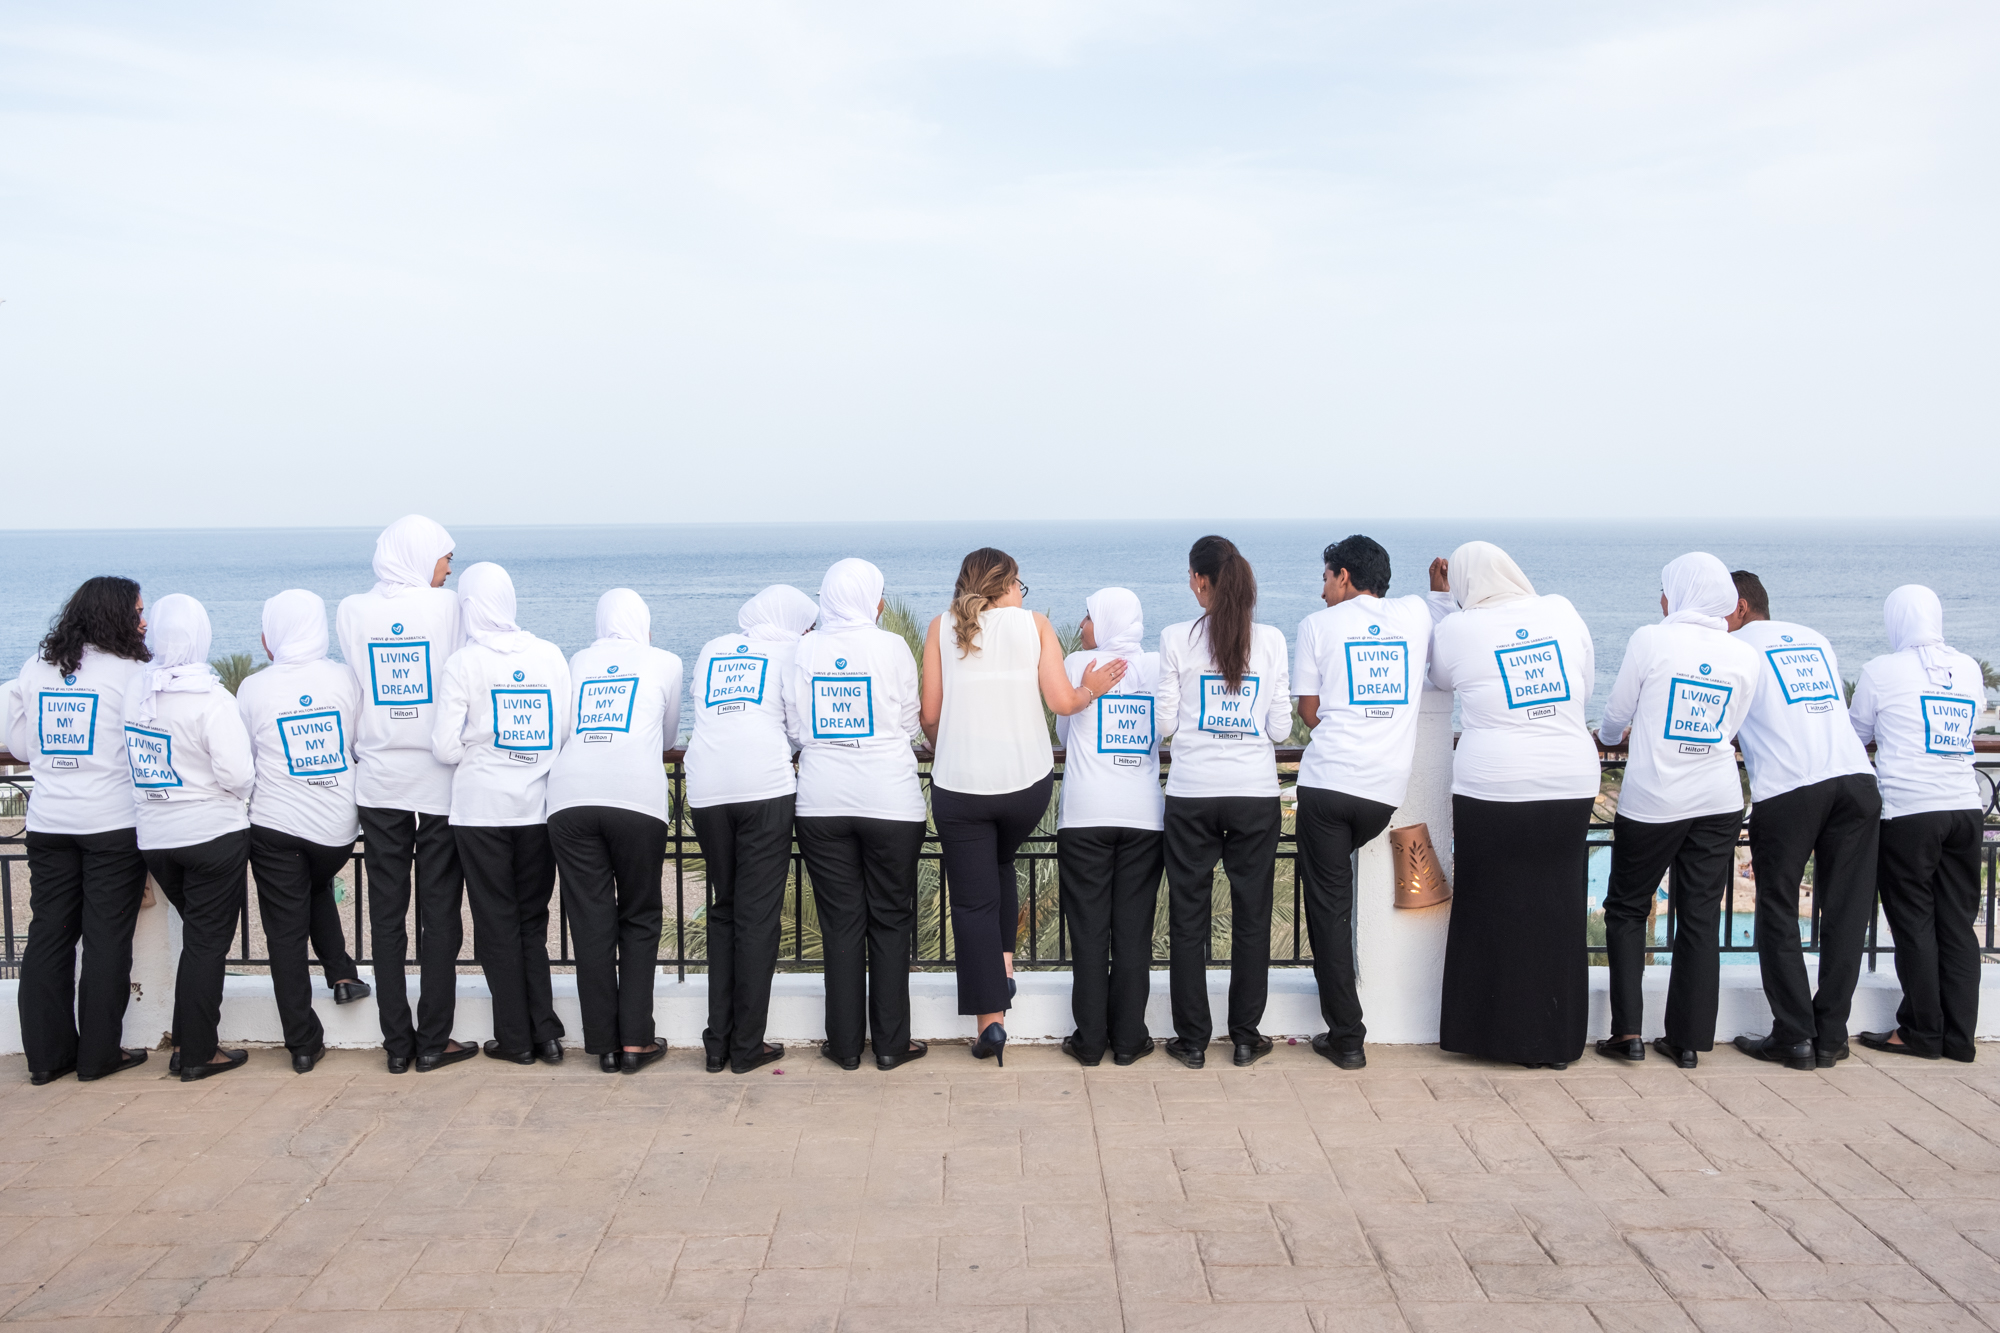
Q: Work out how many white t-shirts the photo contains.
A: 15